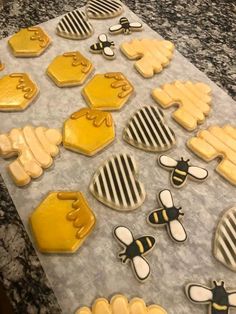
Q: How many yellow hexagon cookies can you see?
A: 6